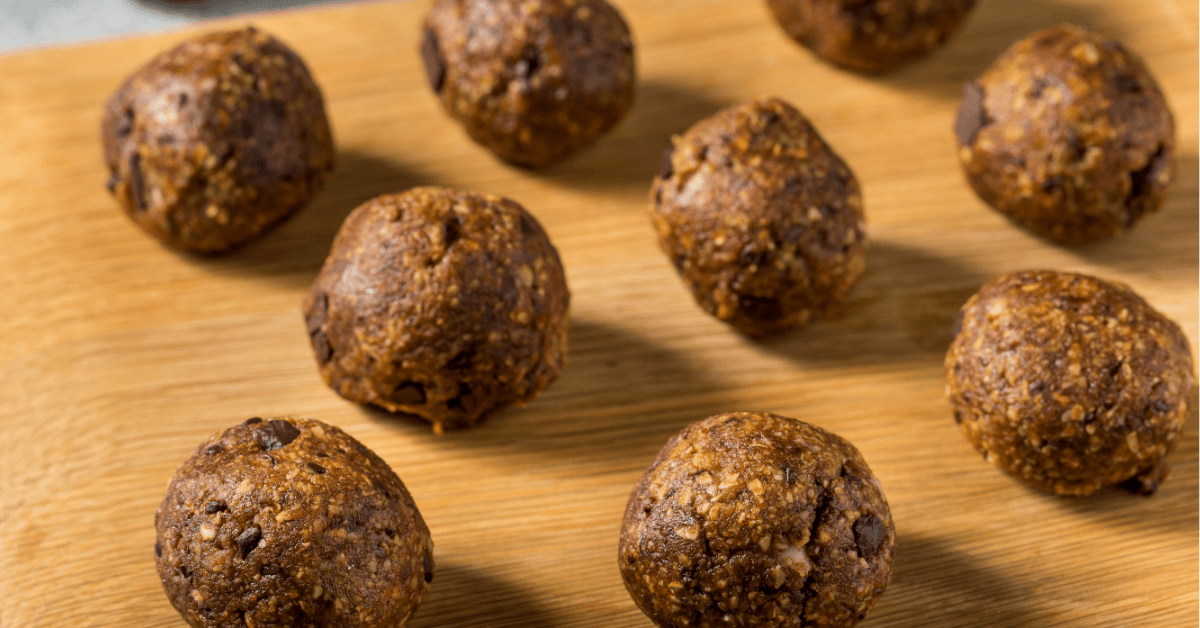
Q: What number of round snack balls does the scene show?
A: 9